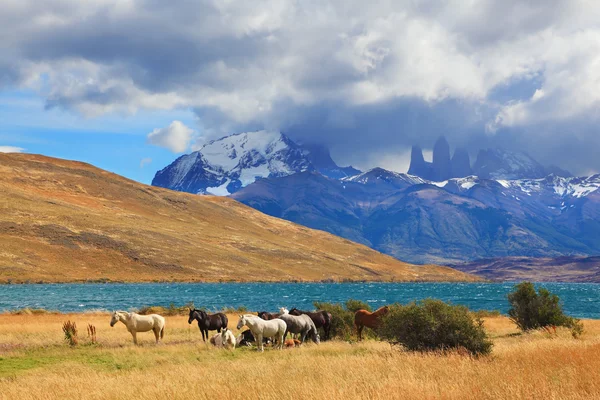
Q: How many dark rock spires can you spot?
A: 3